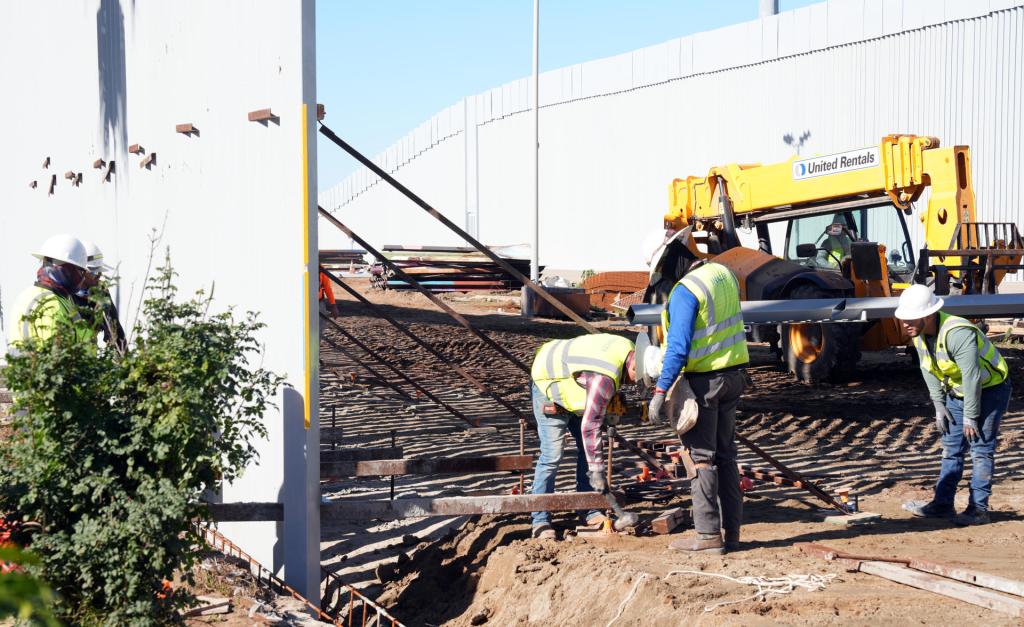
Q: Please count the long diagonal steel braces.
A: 5